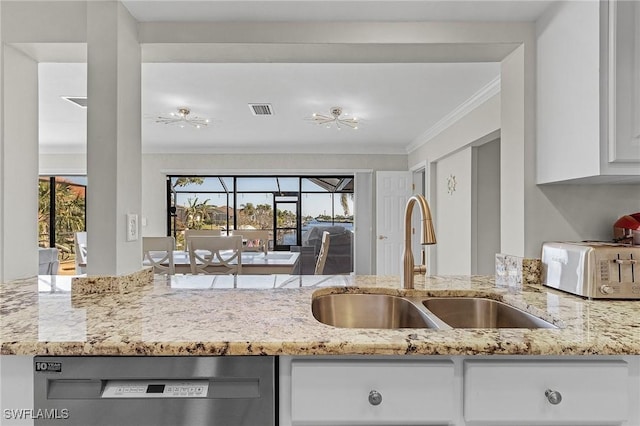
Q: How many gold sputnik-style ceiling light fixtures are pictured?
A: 2